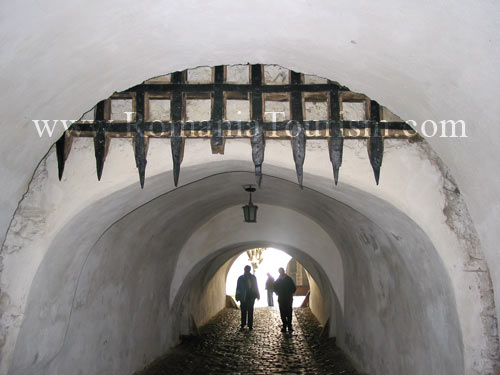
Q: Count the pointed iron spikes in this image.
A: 8